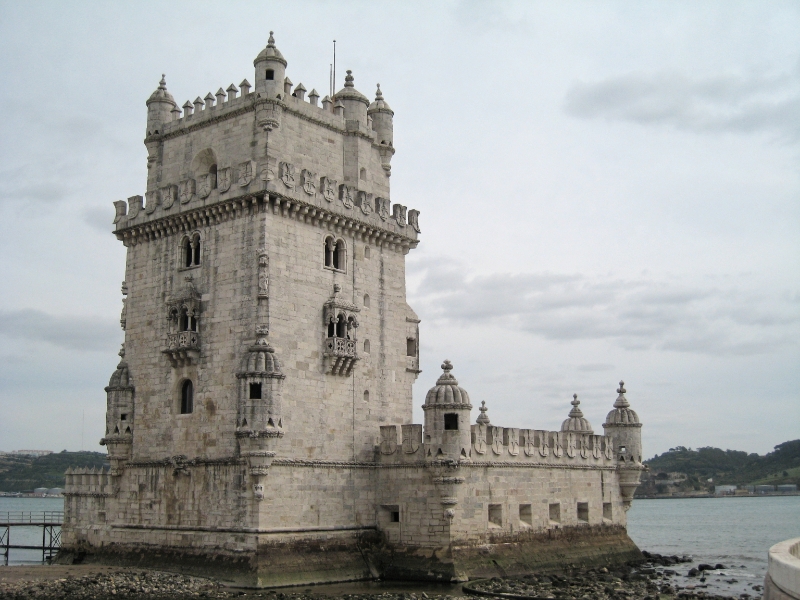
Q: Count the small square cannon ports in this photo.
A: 6